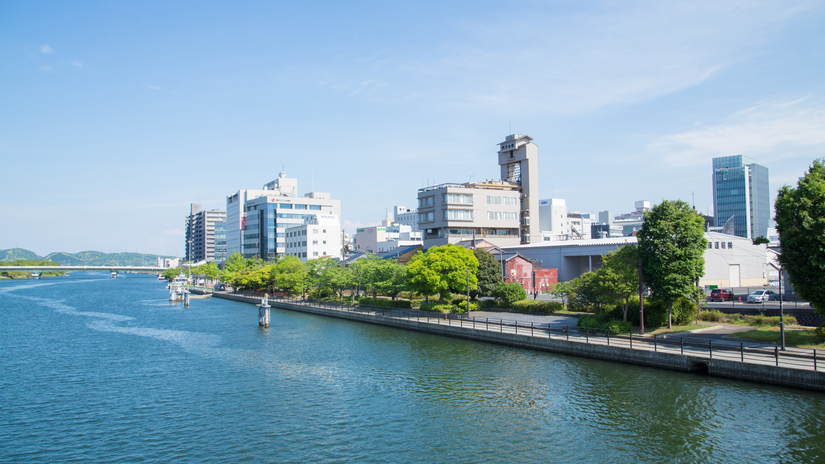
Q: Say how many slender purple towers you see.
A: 0